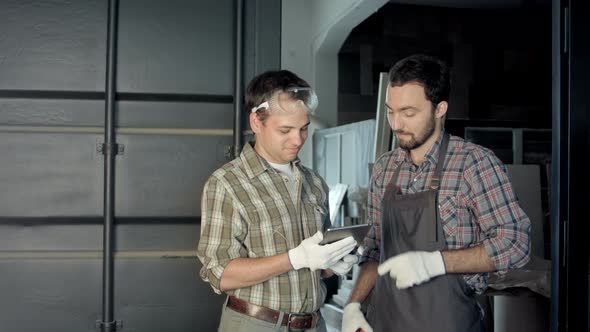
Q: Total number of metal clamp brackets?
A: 3